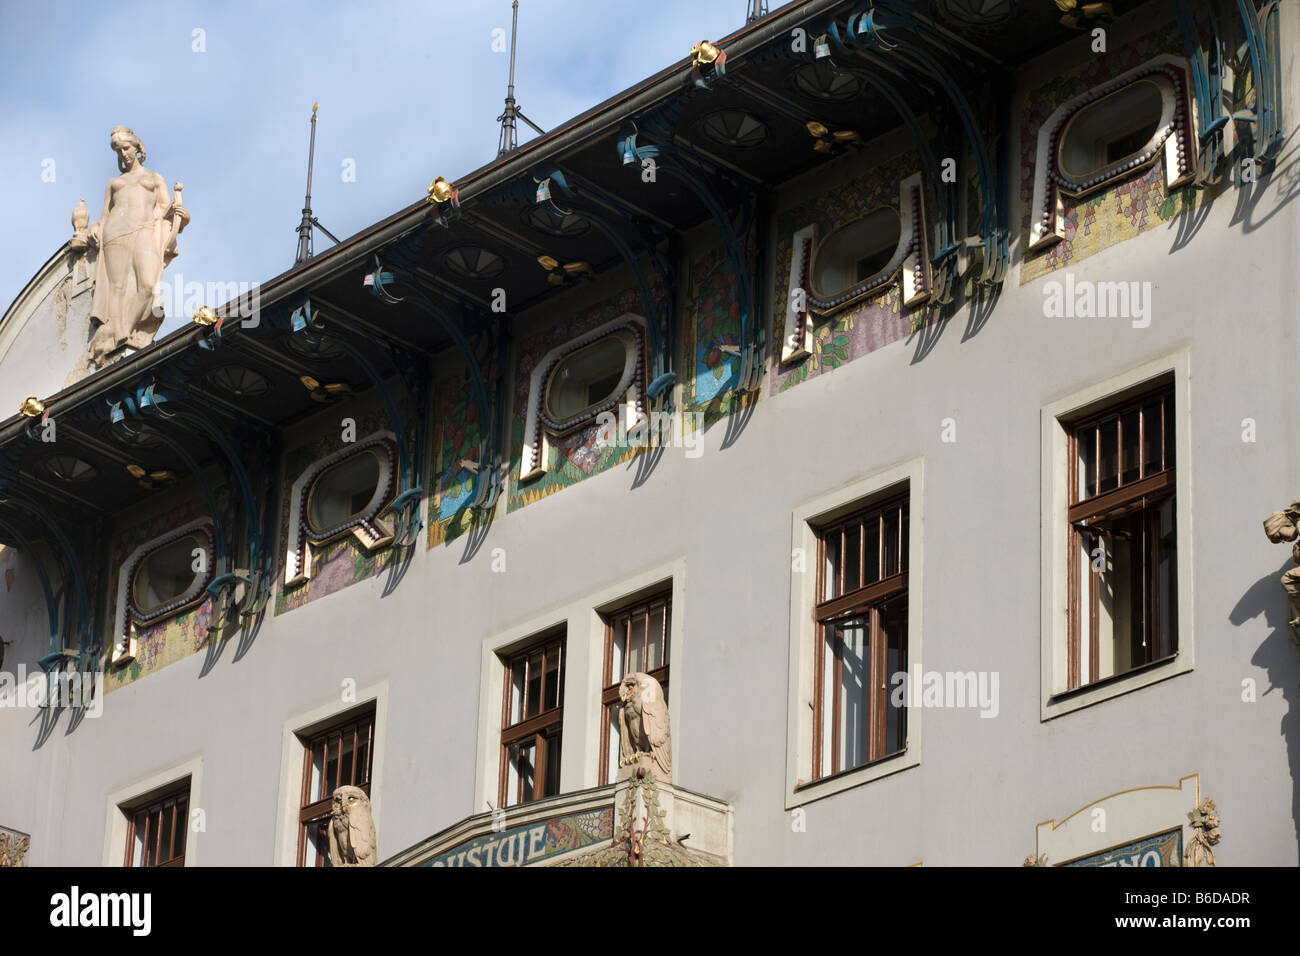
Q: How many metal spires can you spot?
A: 3